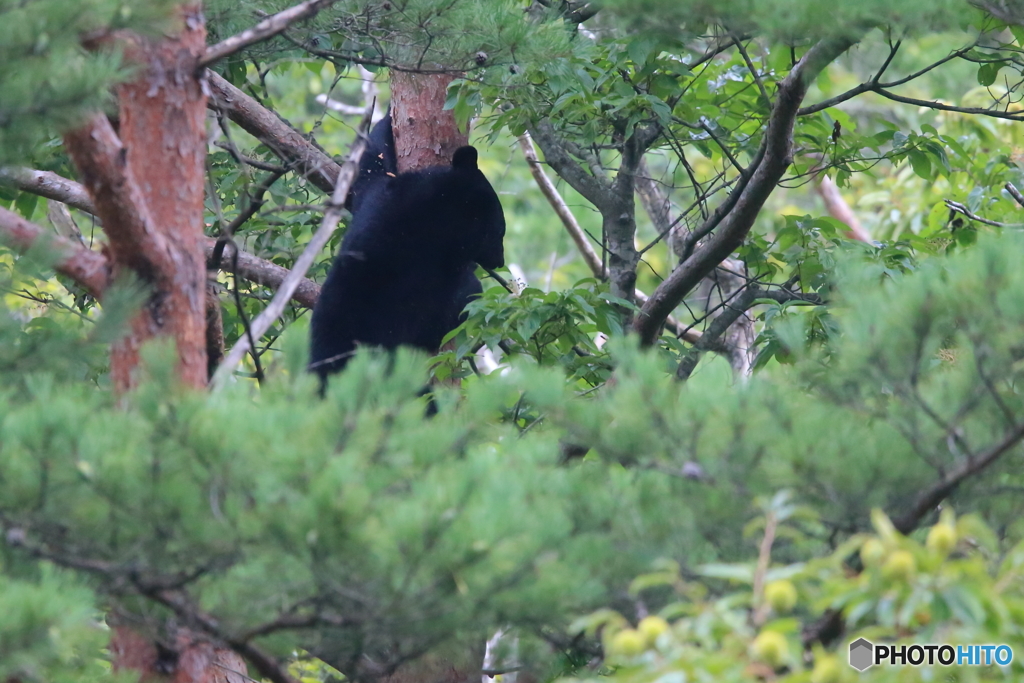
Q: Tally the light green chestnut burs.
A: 8